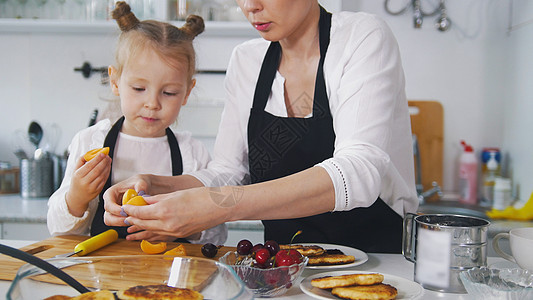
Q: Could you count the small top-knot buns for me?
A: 2